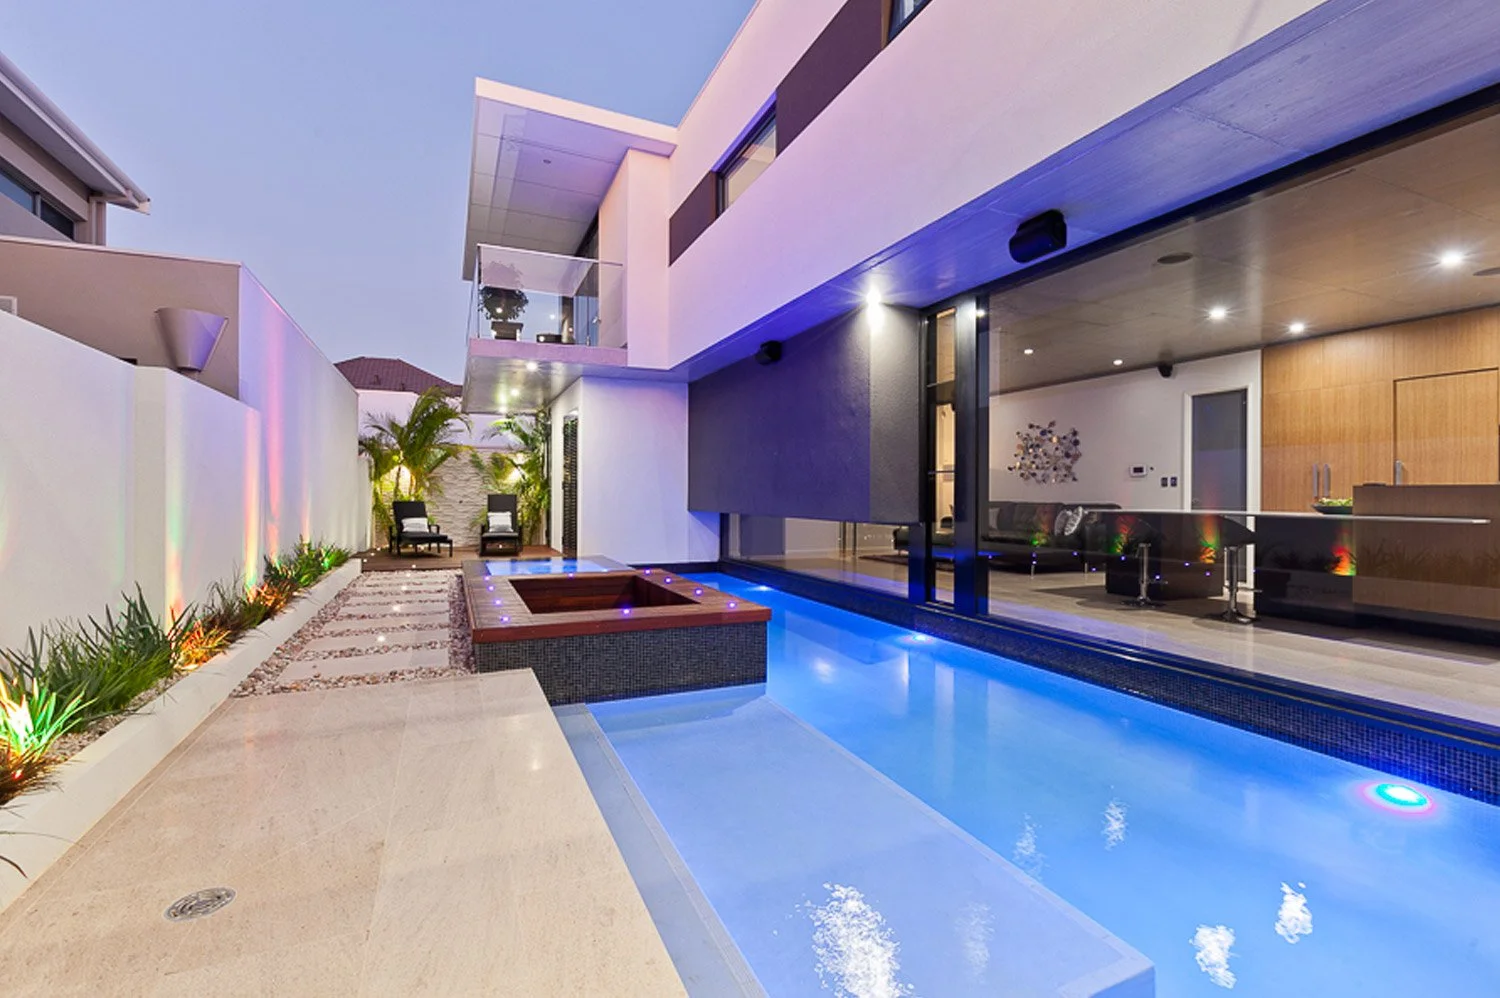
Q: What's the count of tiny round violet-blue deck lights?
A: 10